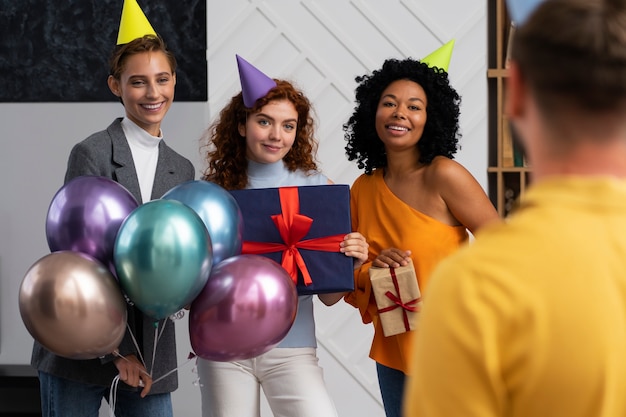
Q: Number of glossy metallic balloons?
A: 5